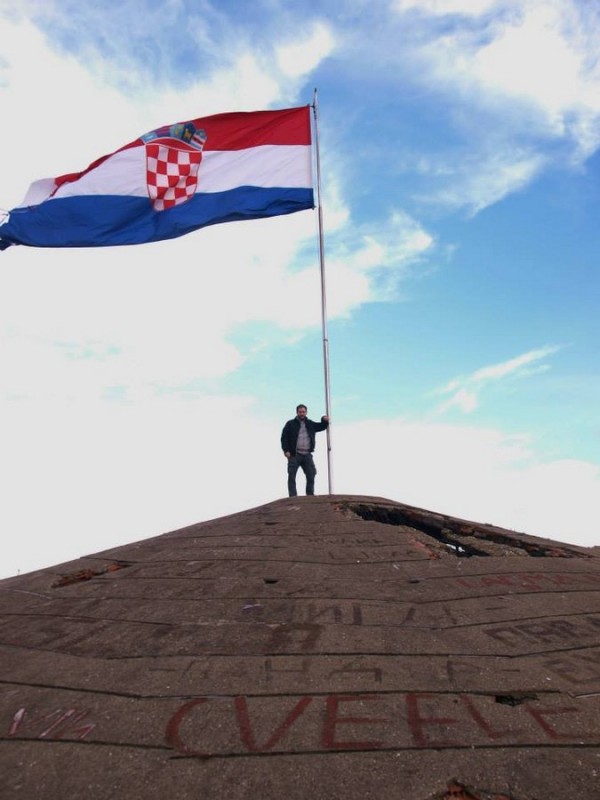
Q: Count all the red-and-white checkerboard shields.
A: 1